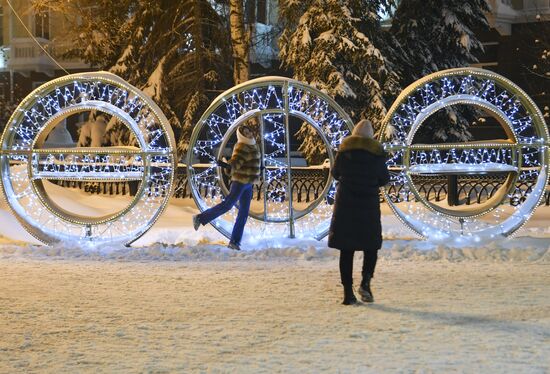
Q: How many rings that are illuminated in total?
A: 3